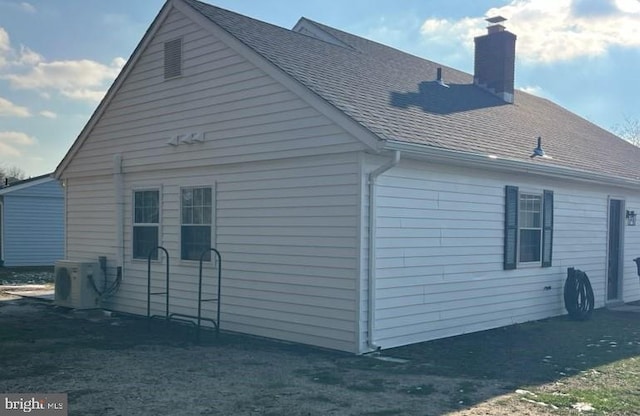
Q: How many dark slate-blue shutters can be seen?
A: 2